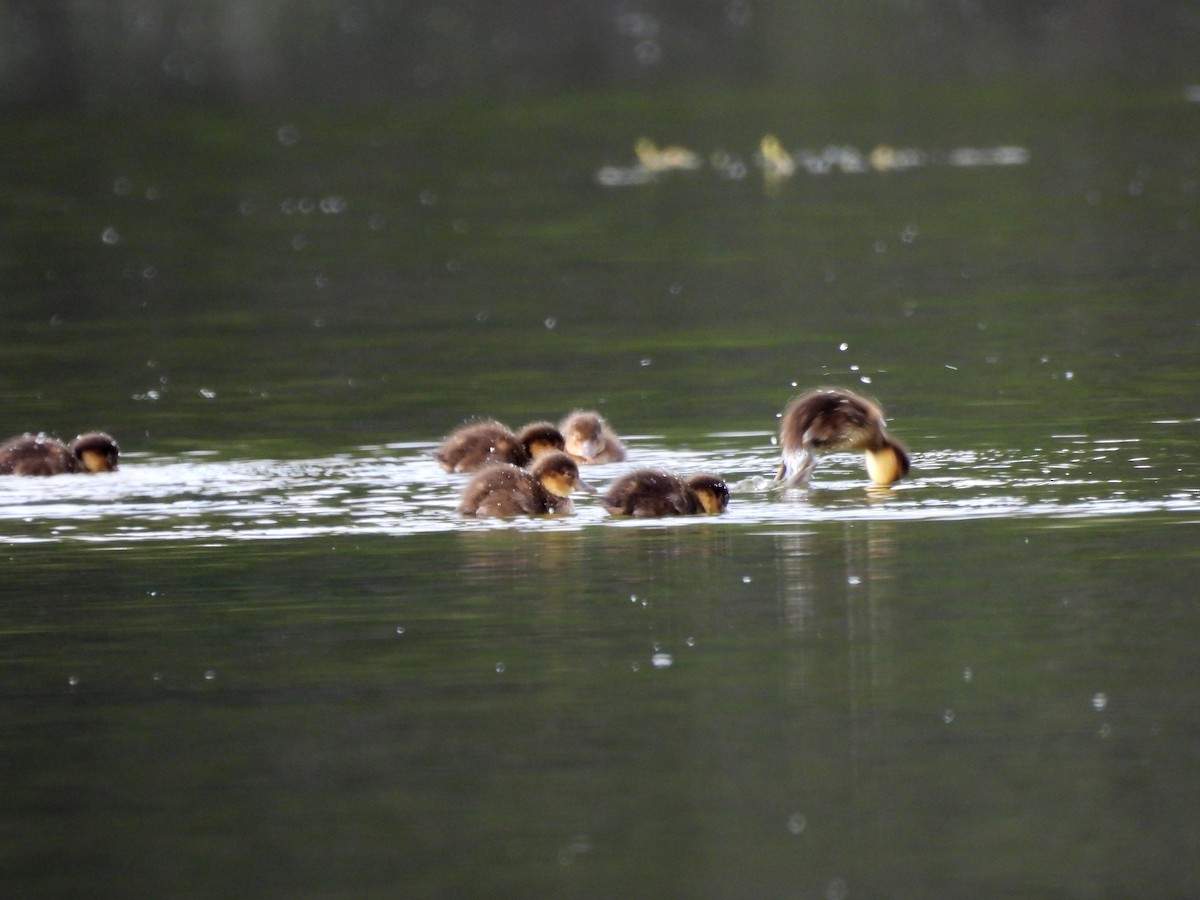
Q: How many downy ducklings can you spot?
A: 6